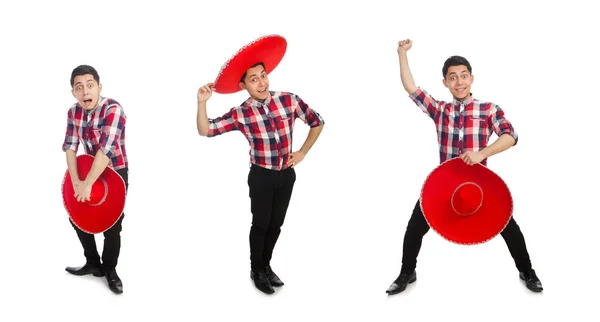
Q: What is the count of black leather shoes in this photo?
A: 6